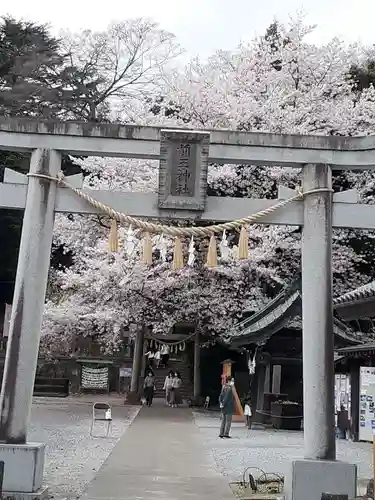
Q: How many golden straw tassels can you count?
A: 5